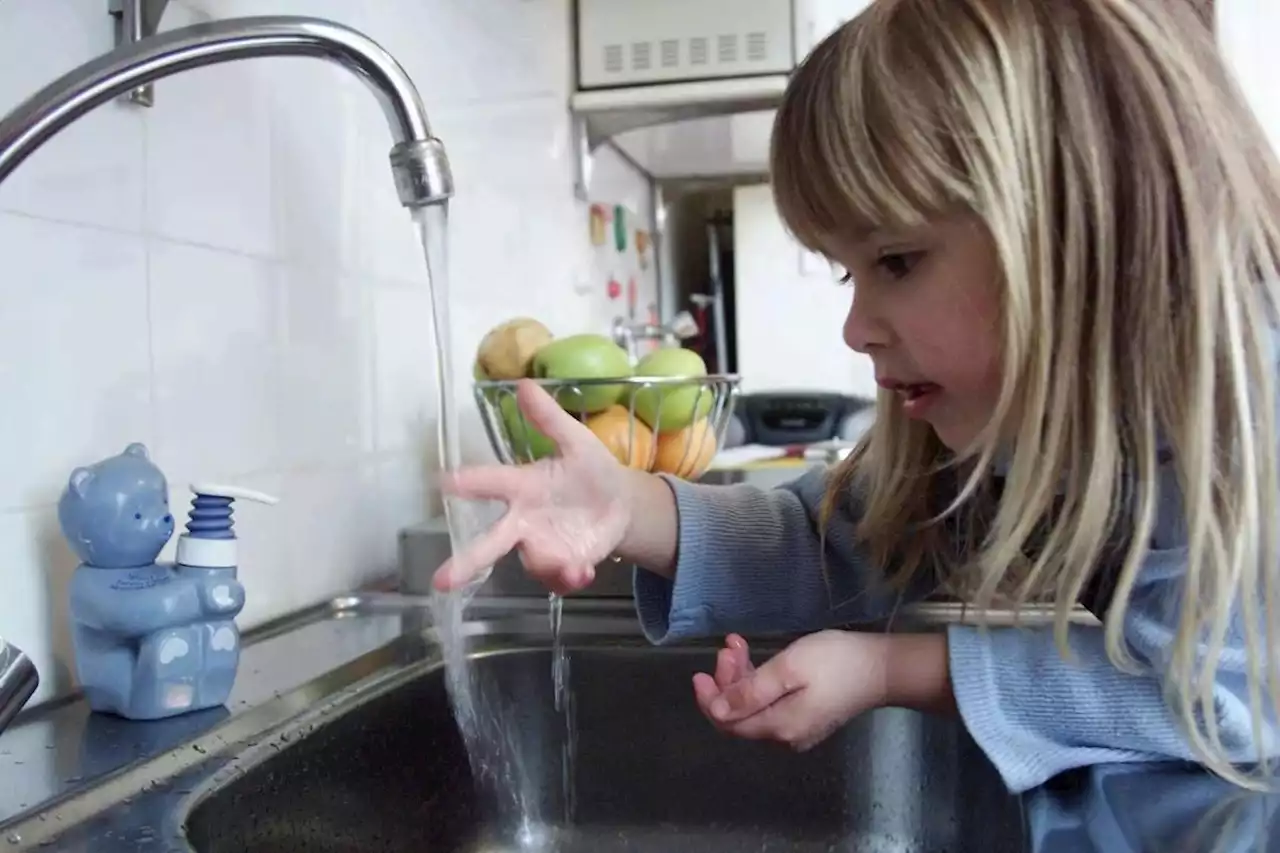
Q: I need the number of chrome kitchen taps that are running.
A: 1